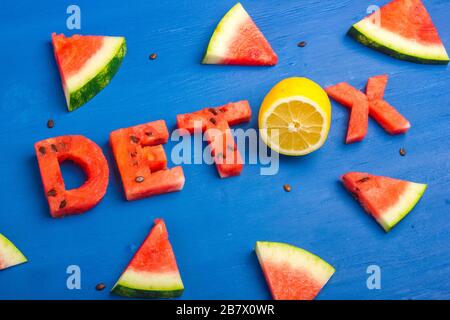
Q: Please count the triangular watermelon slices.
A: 7